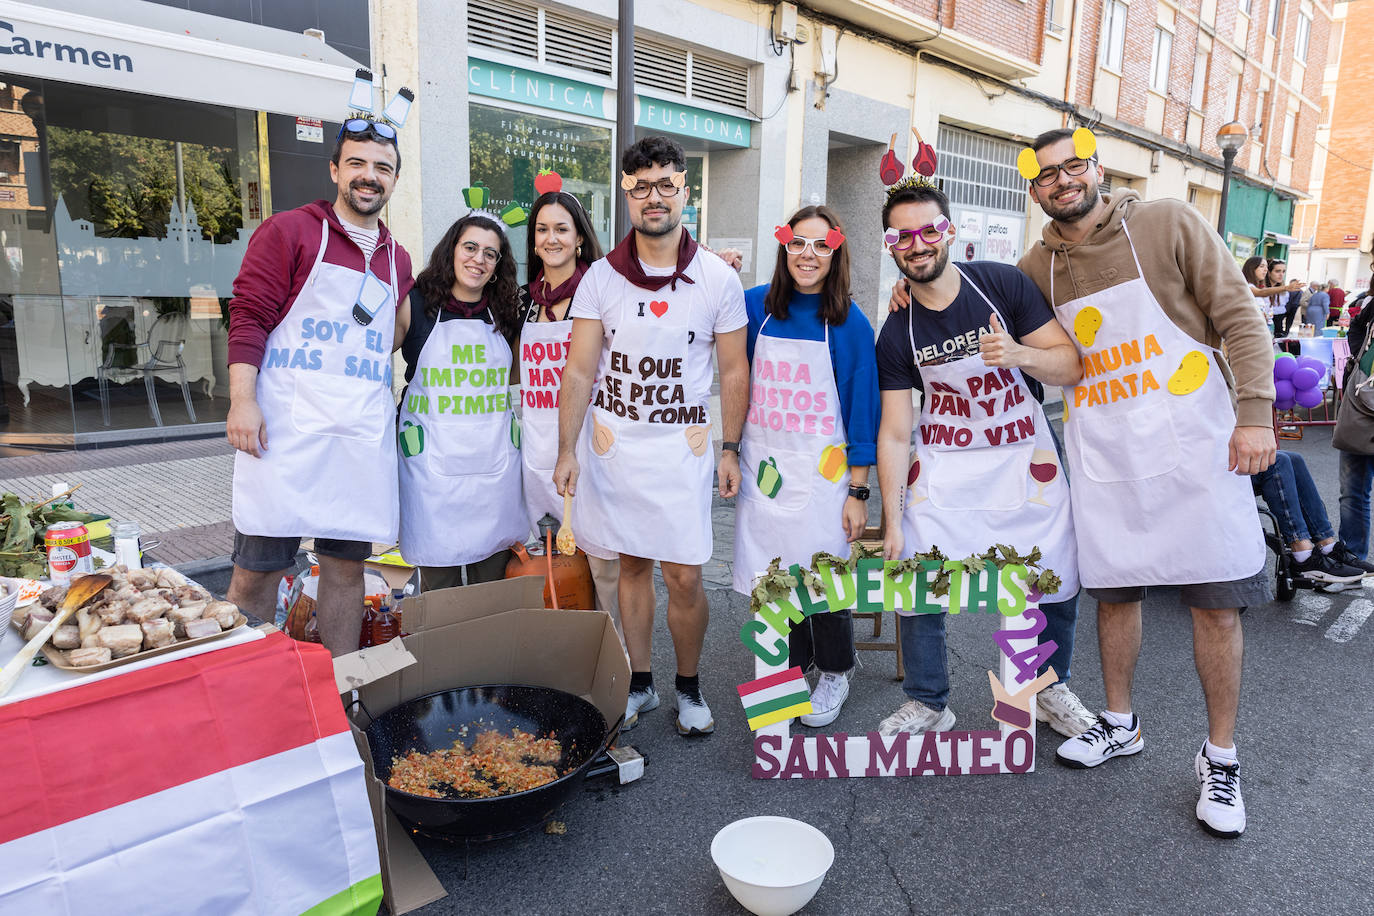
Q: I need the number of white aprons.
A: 7